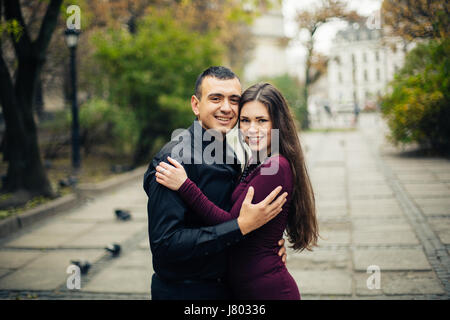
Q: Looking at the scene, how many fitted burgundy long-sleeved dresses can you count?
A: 1